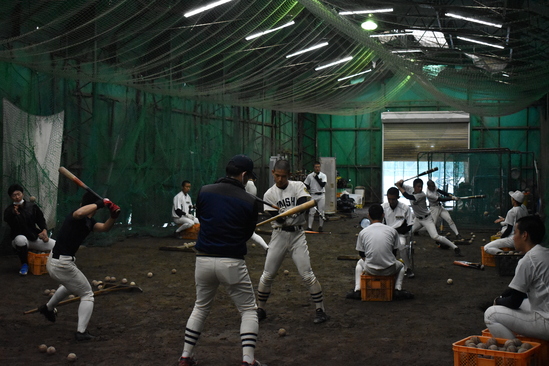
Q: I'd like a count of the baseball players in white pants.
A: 13